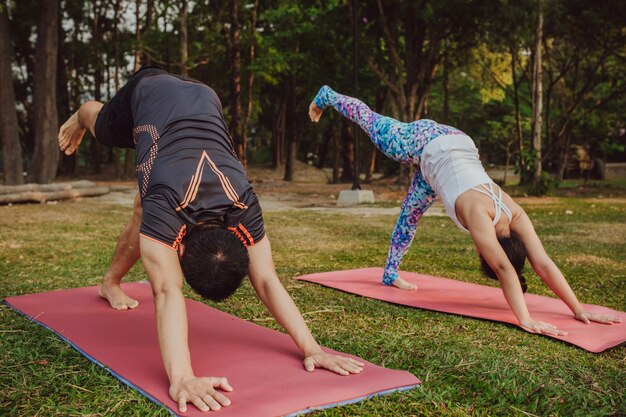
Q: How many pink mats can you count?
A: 2